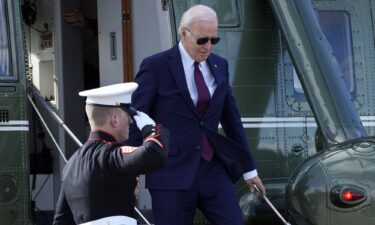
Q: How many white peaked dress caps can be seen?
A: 1